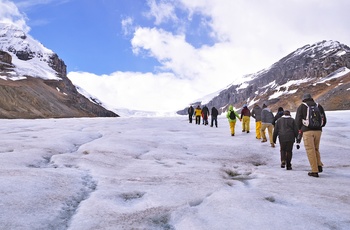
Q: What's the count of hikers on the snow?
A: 11